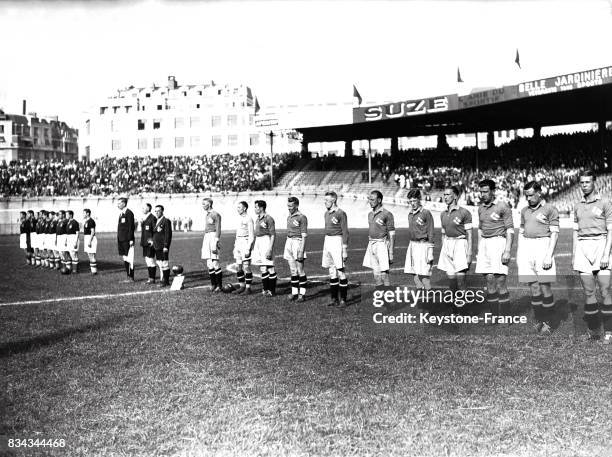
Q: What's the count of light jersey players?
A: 11